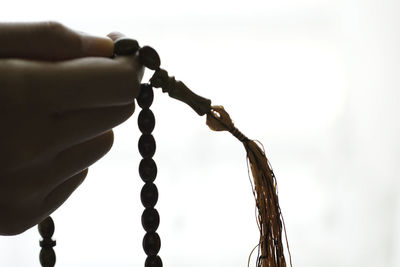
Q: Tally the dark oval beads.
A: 12